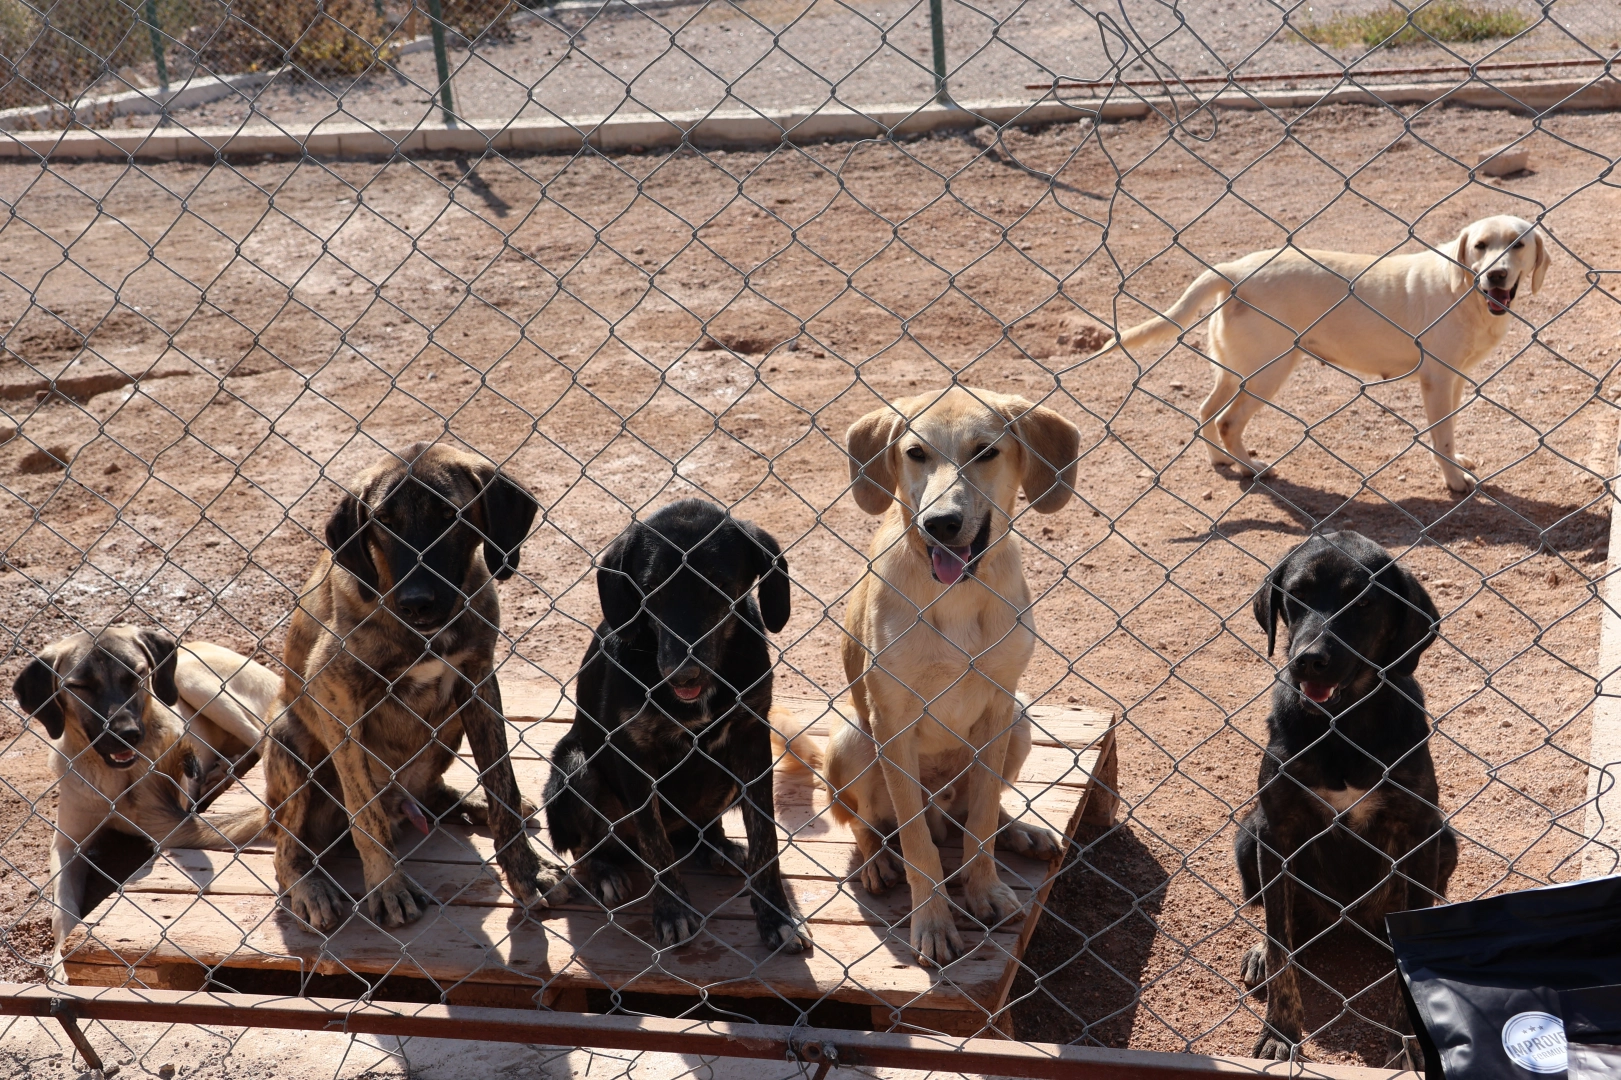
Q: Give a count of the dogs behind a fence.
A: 6